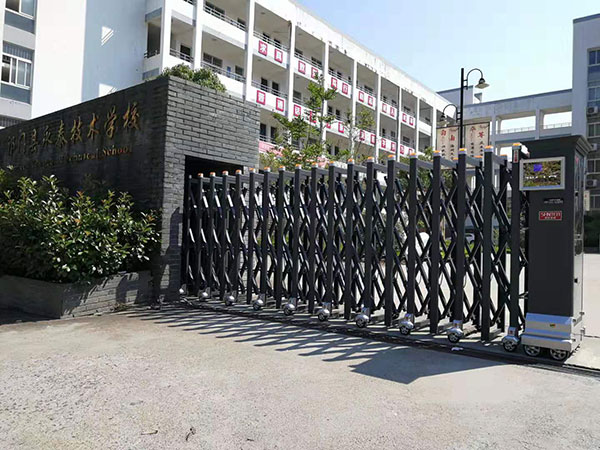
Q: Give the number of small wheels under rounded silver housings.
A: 10